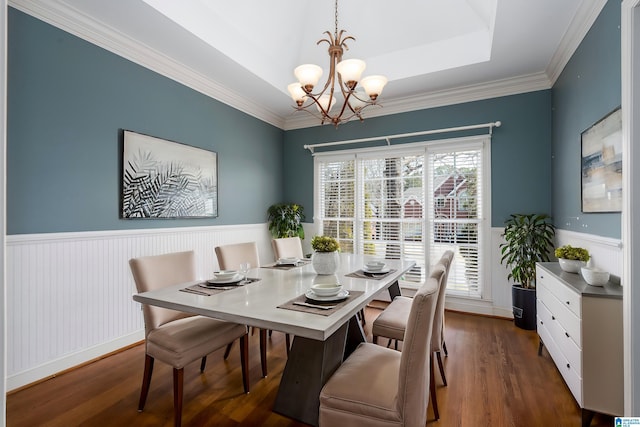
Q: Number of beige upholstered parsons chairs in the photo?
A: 6